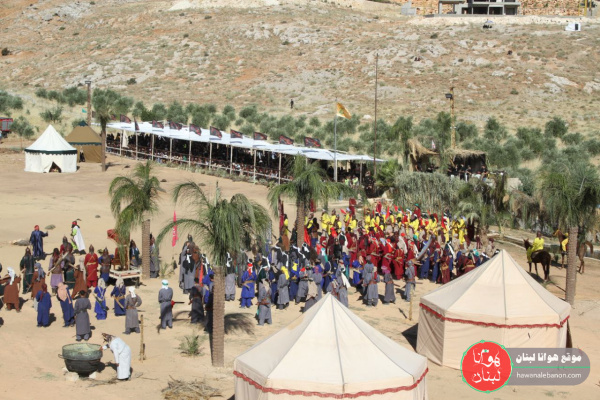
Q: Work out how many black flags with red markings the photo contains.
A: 11